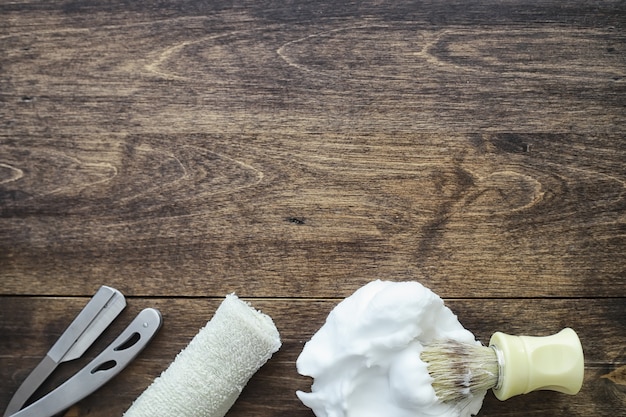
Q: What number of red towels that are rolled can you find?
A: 0